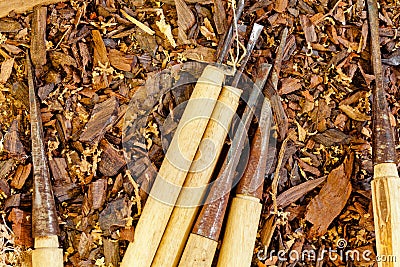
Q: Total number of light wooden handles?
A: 6